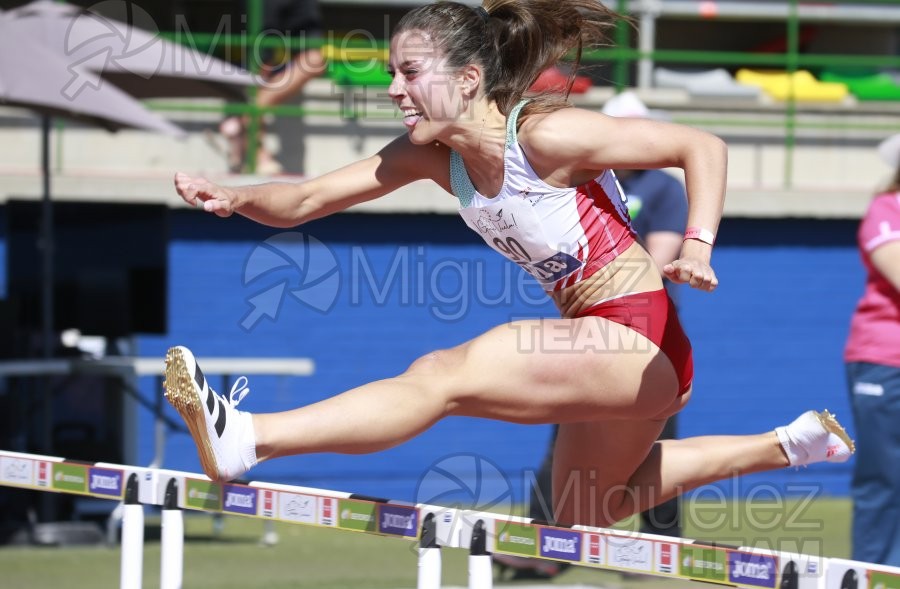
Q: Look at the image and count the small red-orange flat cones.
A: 0